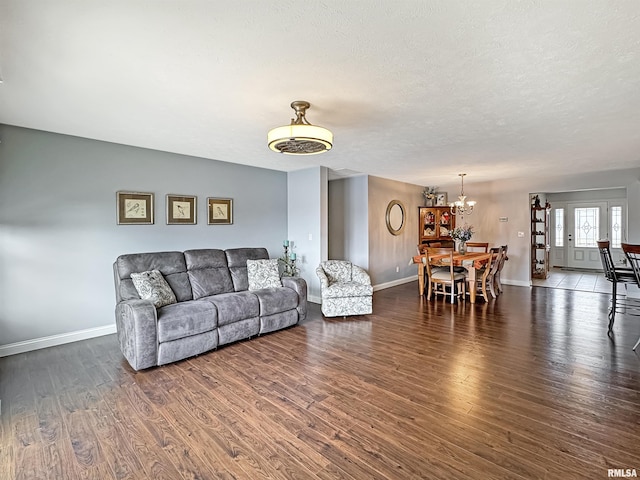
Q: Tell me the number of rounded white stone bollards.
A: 0